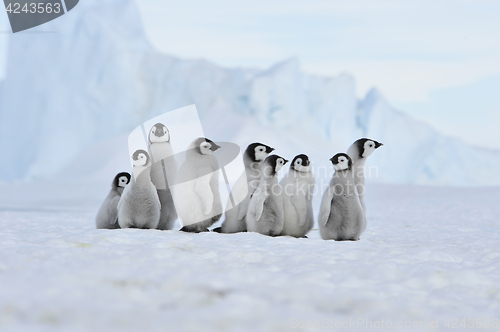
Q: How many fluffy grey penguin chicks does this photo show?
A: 9